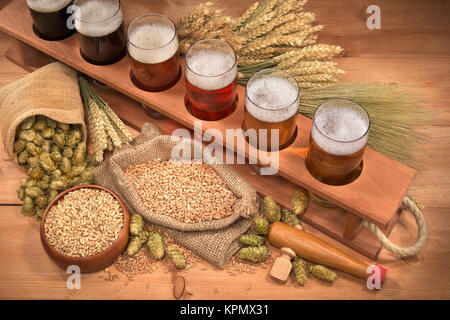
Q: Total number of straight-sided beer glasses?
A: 6